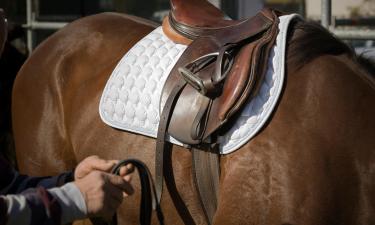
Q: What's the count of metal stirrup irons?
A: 1